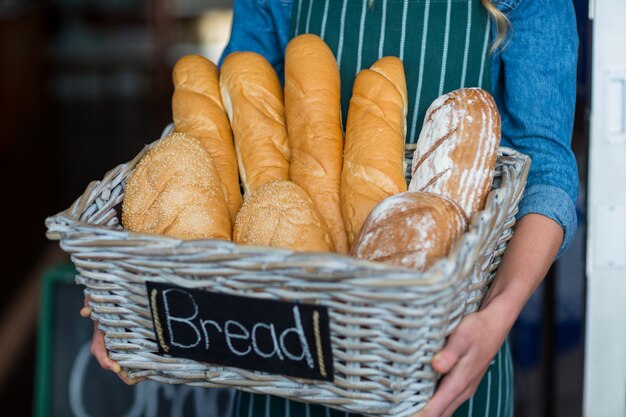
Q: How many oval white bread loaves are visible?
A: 2